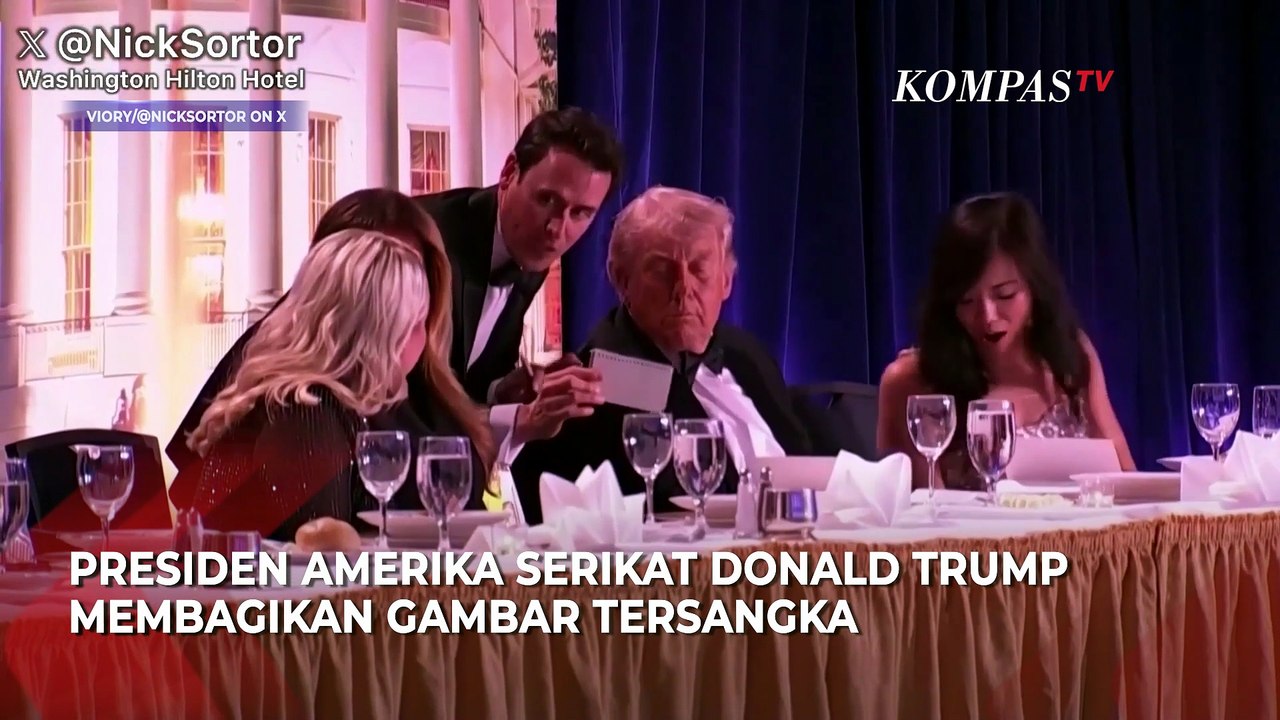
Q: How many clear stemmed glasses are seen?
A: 10